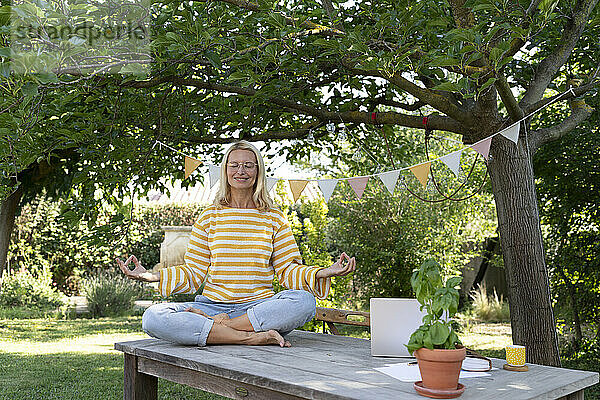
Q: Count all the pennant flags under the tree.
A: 11